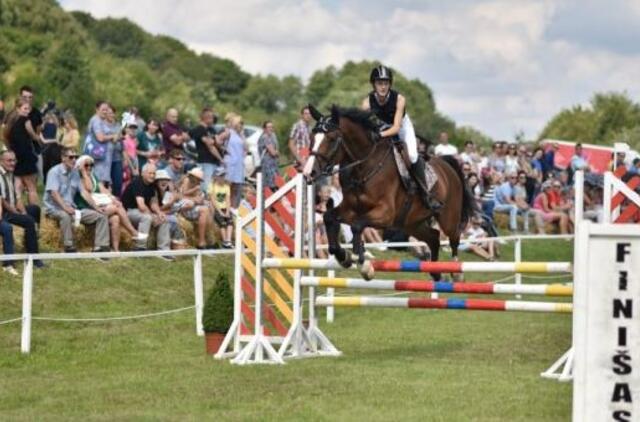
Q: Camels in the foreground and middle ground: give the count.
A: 0